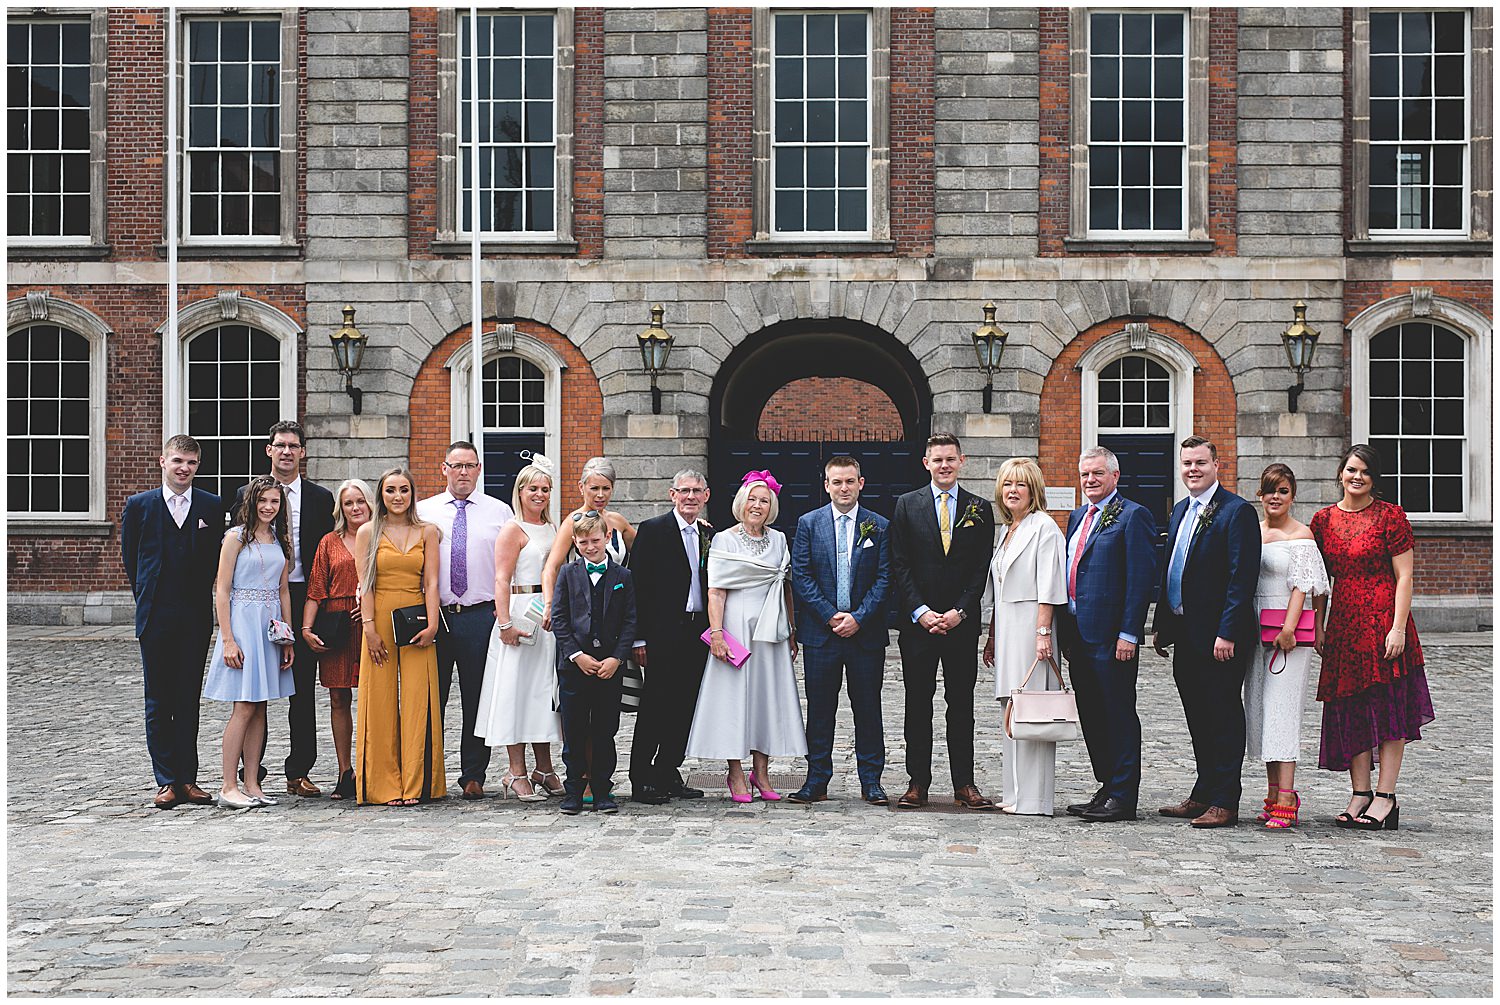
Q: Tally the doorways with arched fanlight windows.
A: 2